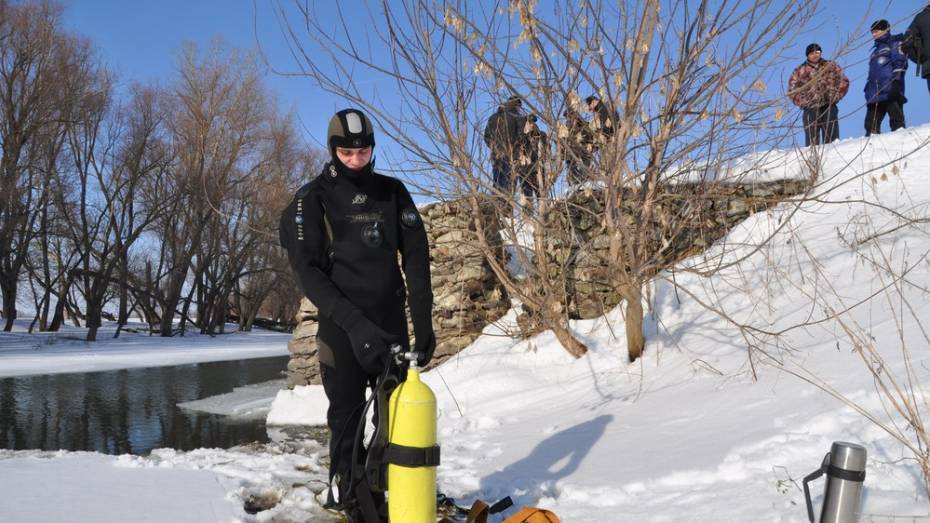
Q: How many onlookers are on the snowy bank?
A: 7